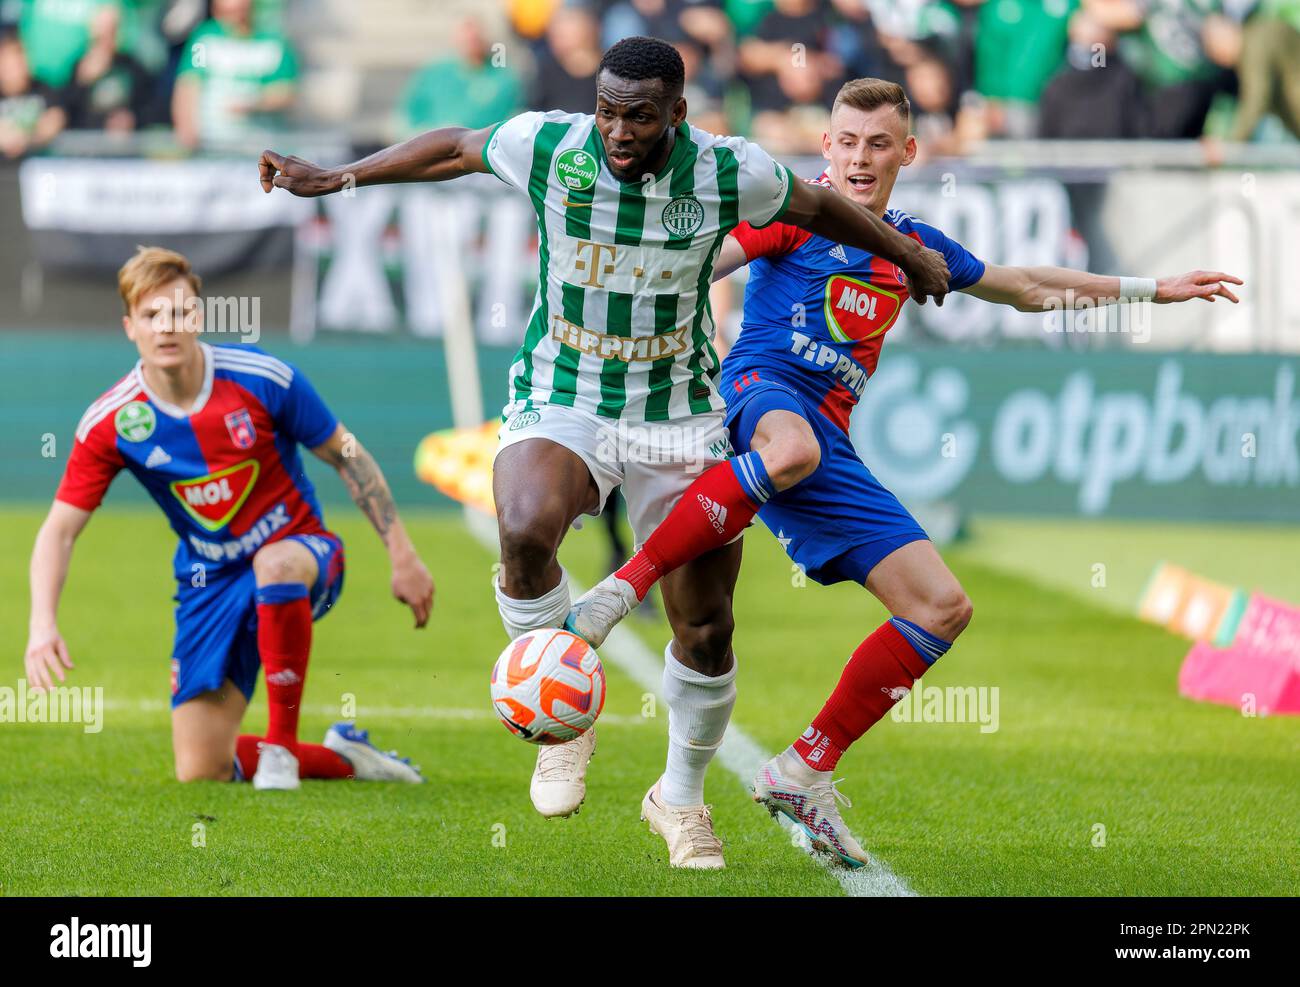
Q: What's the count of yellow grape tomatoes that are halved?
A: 0